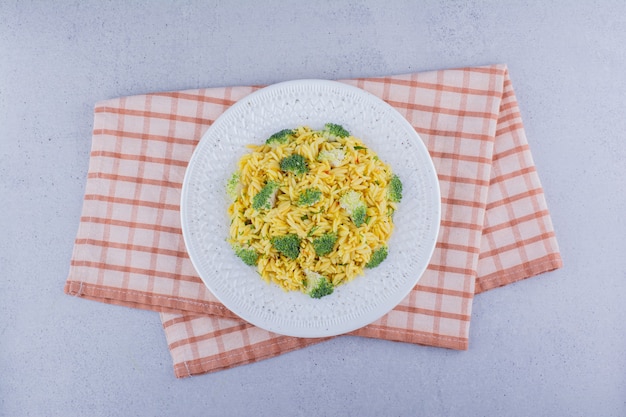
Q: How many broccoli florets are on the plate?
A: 14